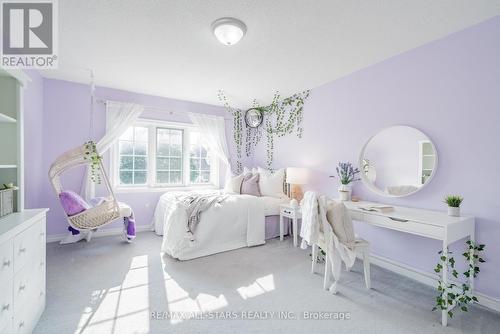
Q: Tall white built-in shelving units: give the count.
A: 1